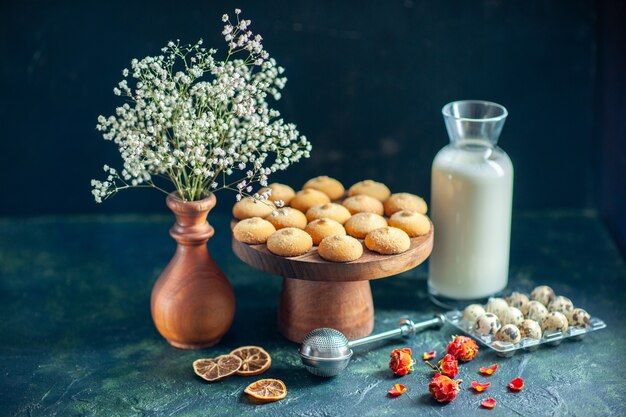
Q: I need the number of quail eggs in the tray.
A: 12